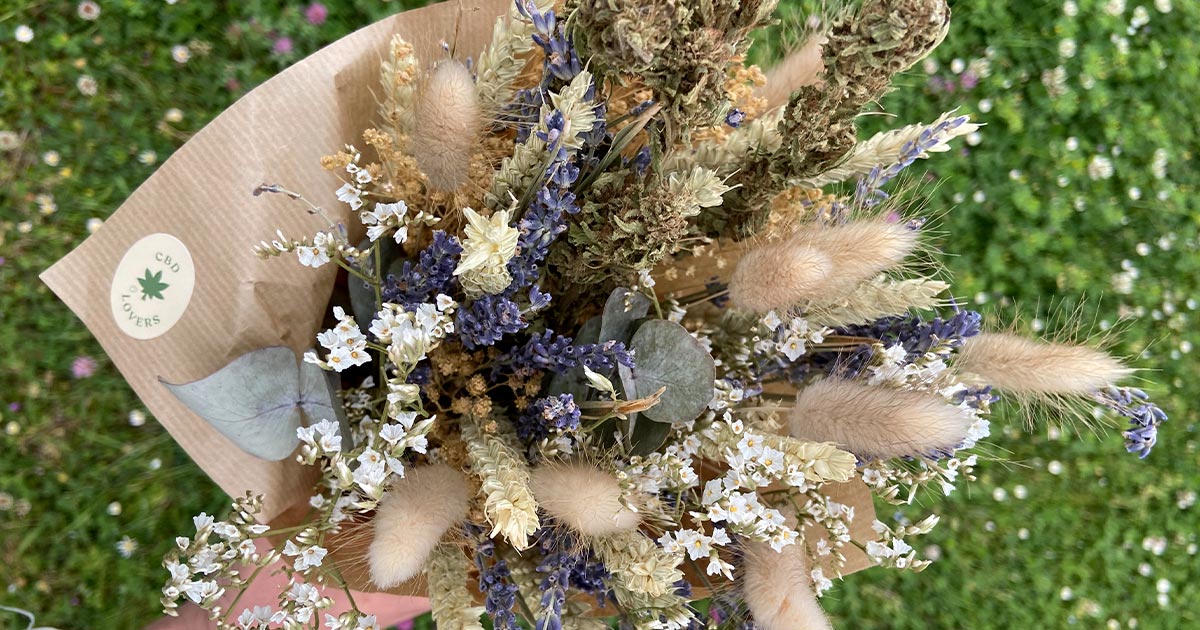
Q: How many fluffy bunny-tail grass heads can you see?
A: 9